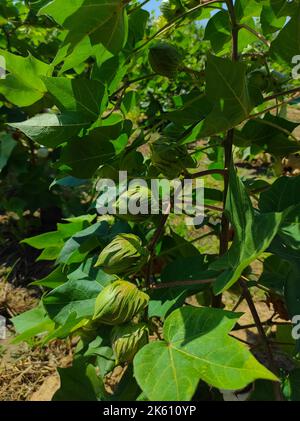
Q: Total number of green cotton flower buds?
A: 6